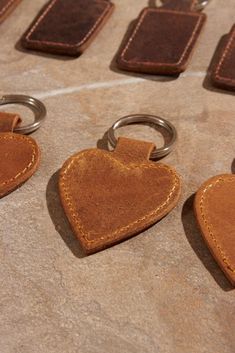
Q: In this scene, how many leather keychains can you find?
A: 7